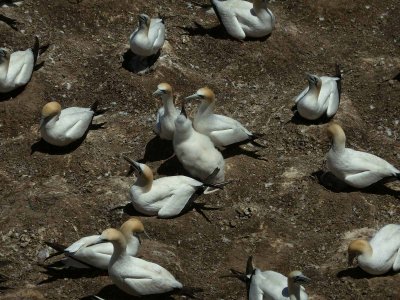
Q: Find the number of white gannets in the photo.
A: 14